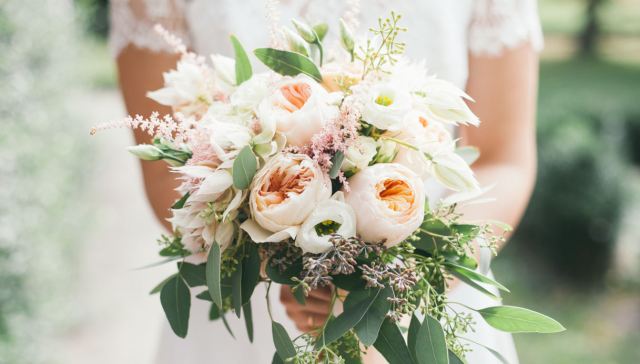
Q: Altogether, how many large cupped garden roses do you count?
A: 3